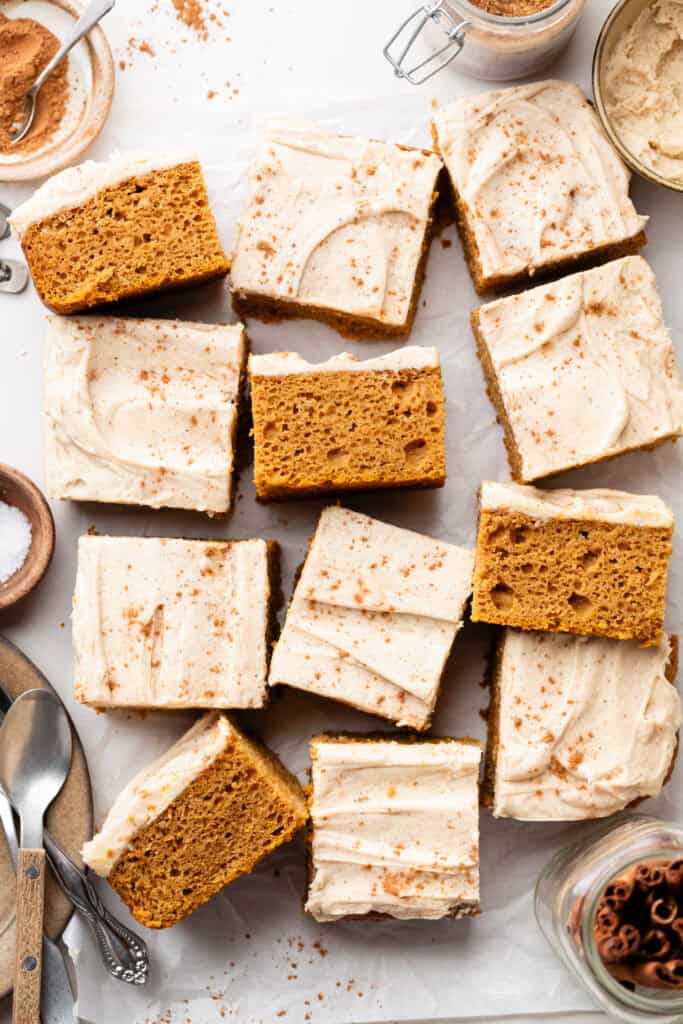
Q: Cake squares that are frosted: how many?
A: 12